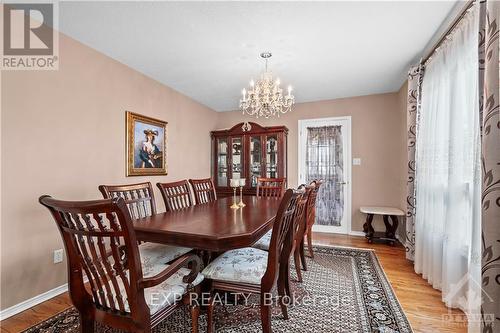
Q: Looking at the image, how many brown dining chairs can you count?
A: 8